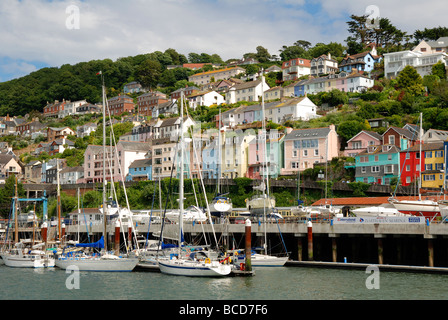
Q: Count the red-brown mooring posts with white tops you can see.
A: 6